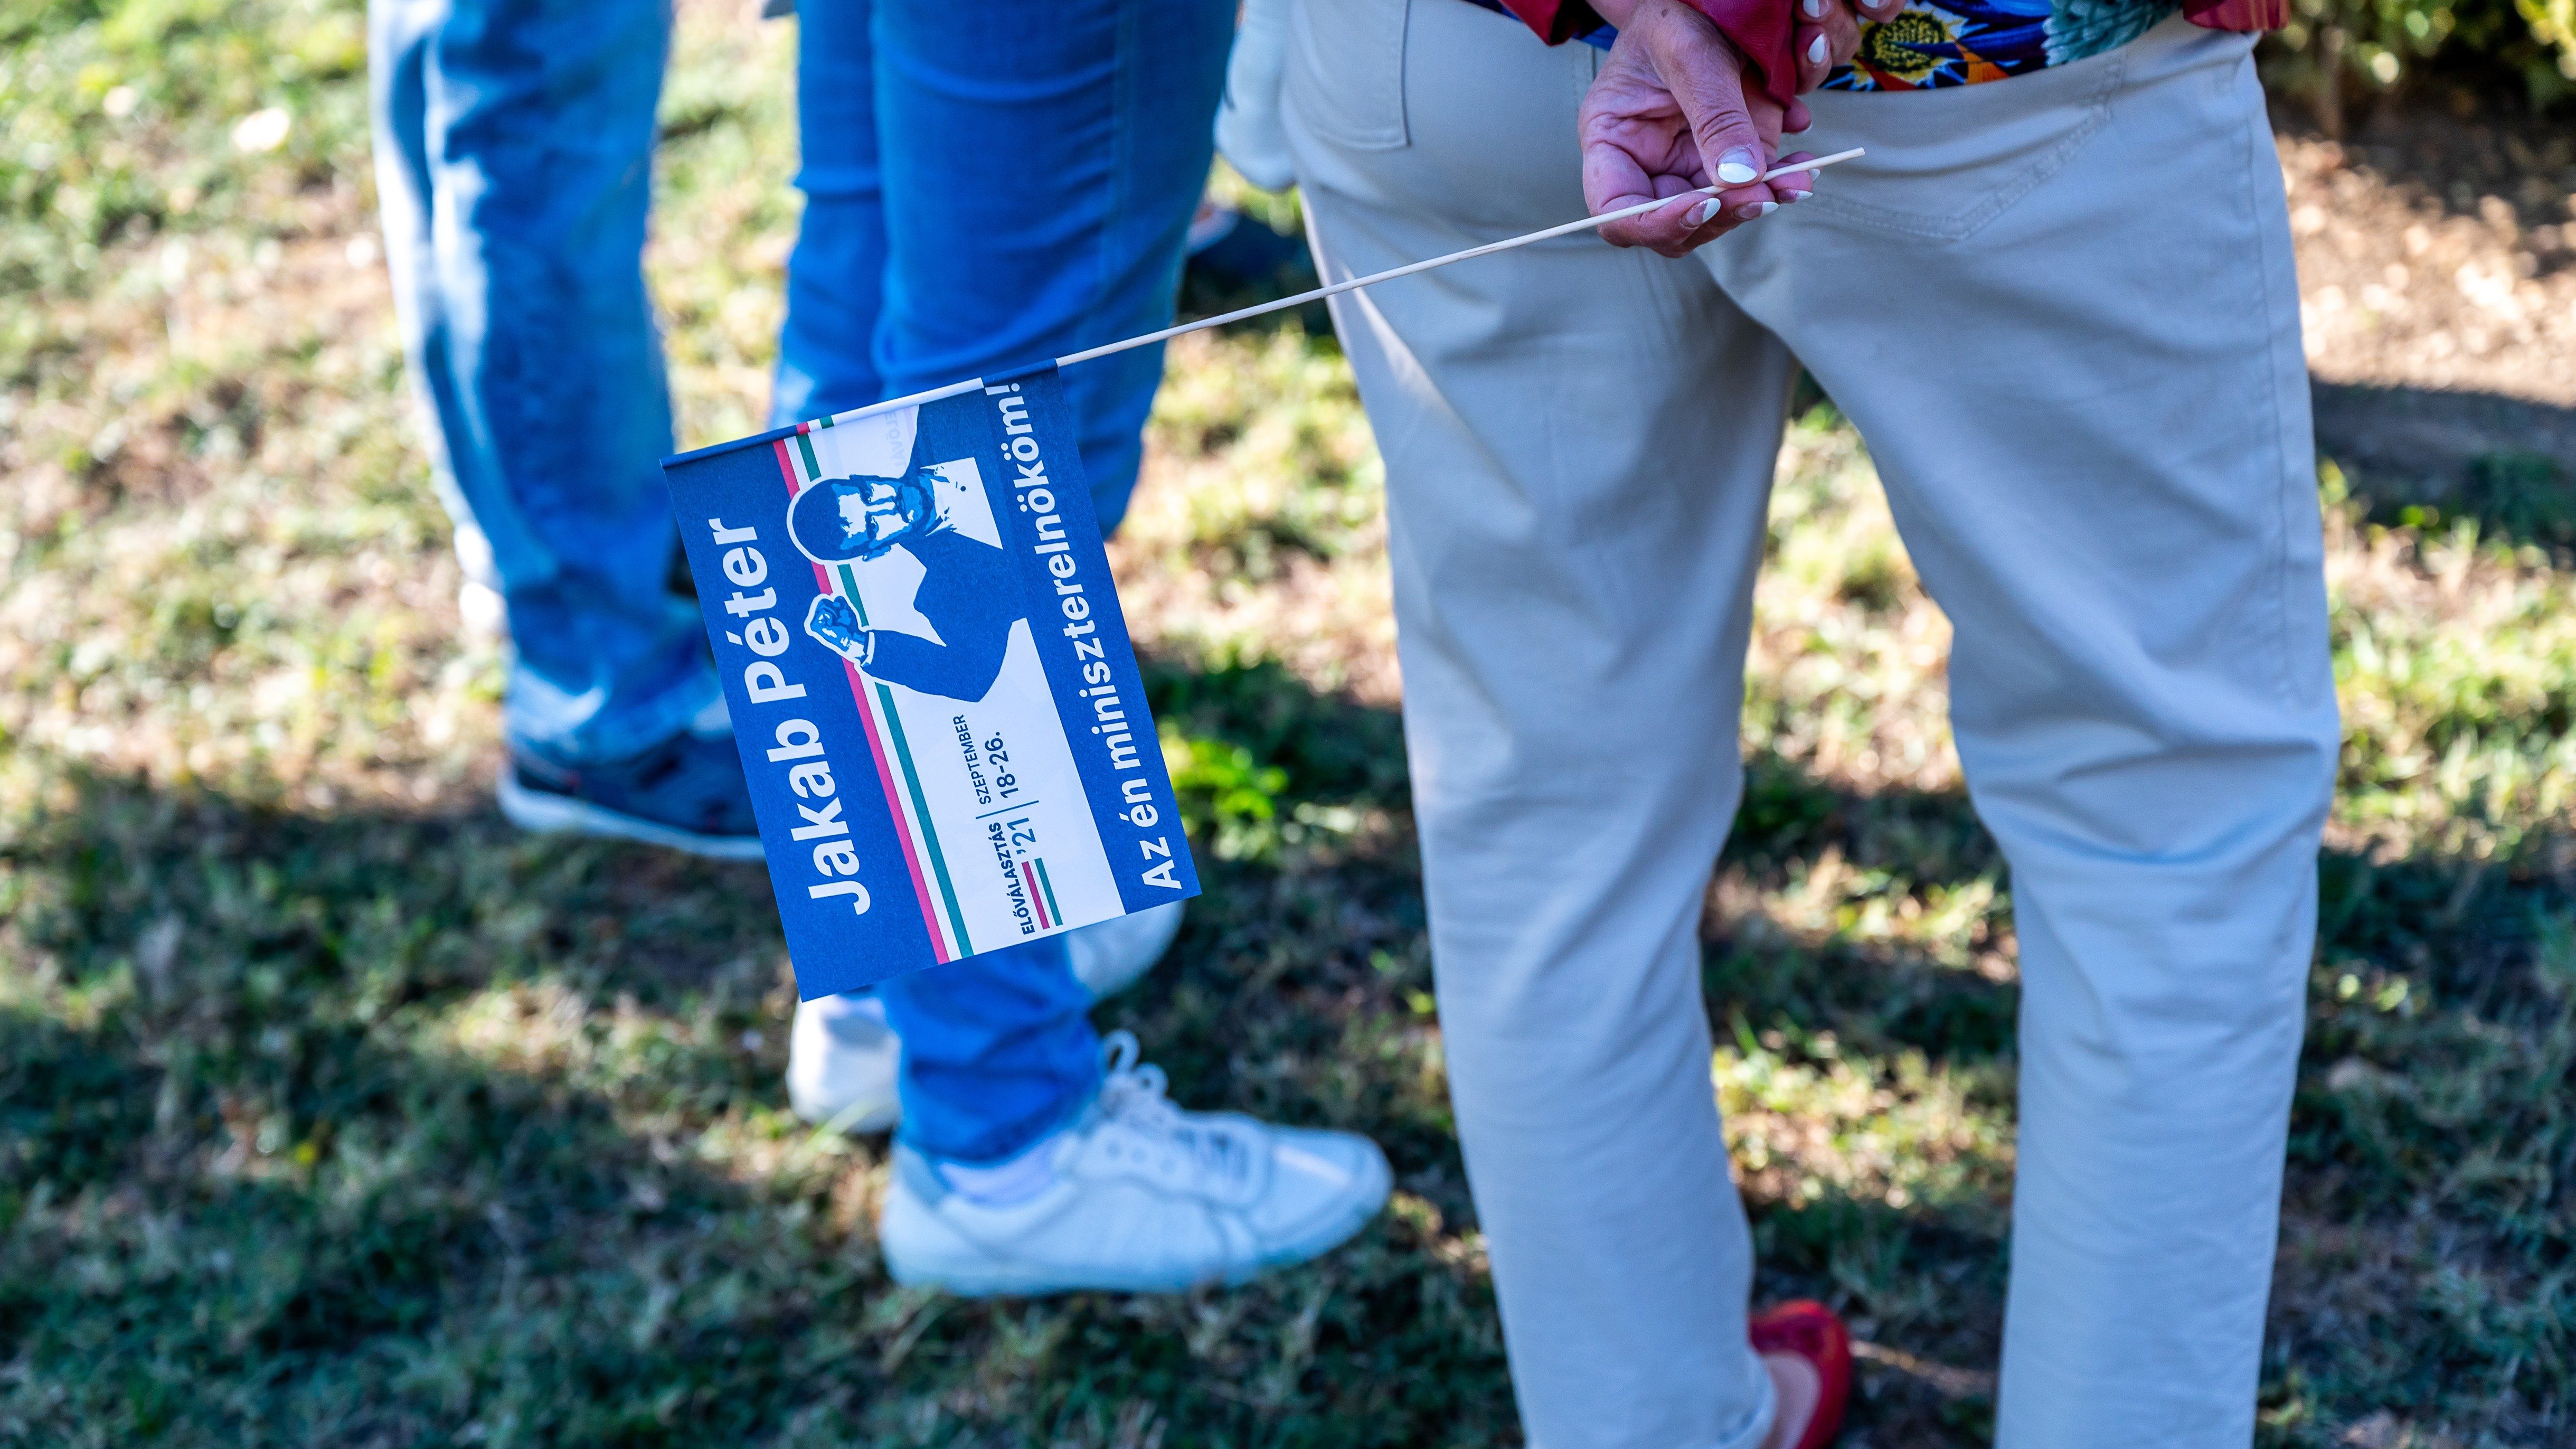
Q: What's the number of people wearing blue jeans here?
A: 2